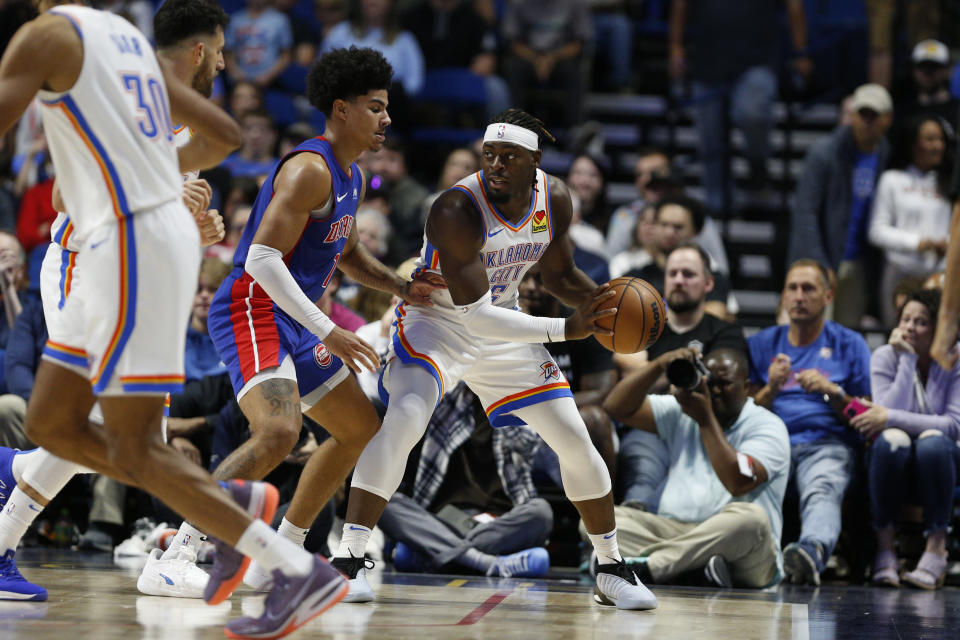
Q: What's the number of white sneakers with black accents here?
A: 2